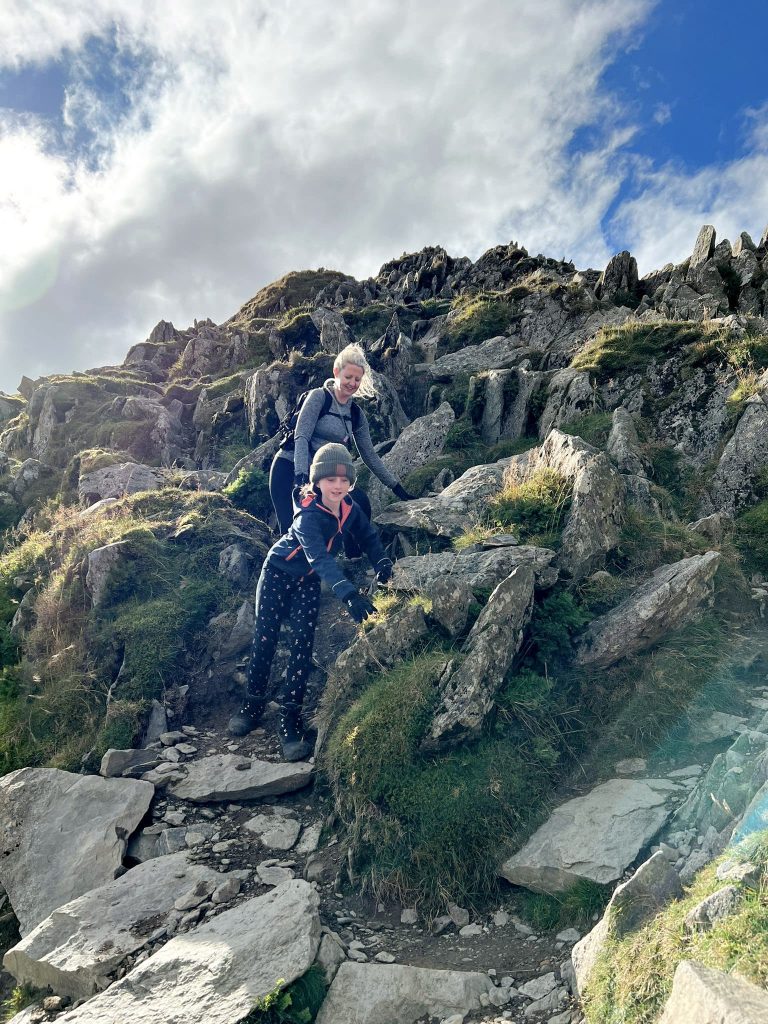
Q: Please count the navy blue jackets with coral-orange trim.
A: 1